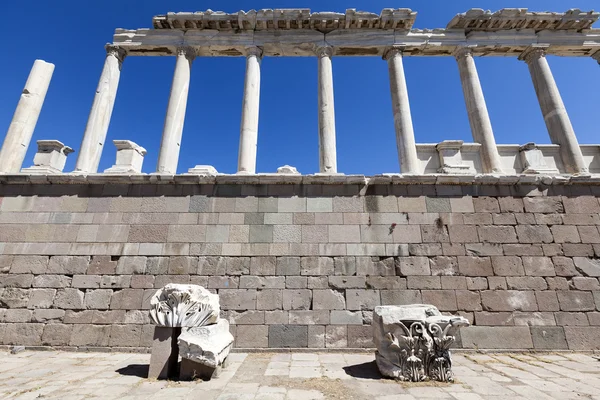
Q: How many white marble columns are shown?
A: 8